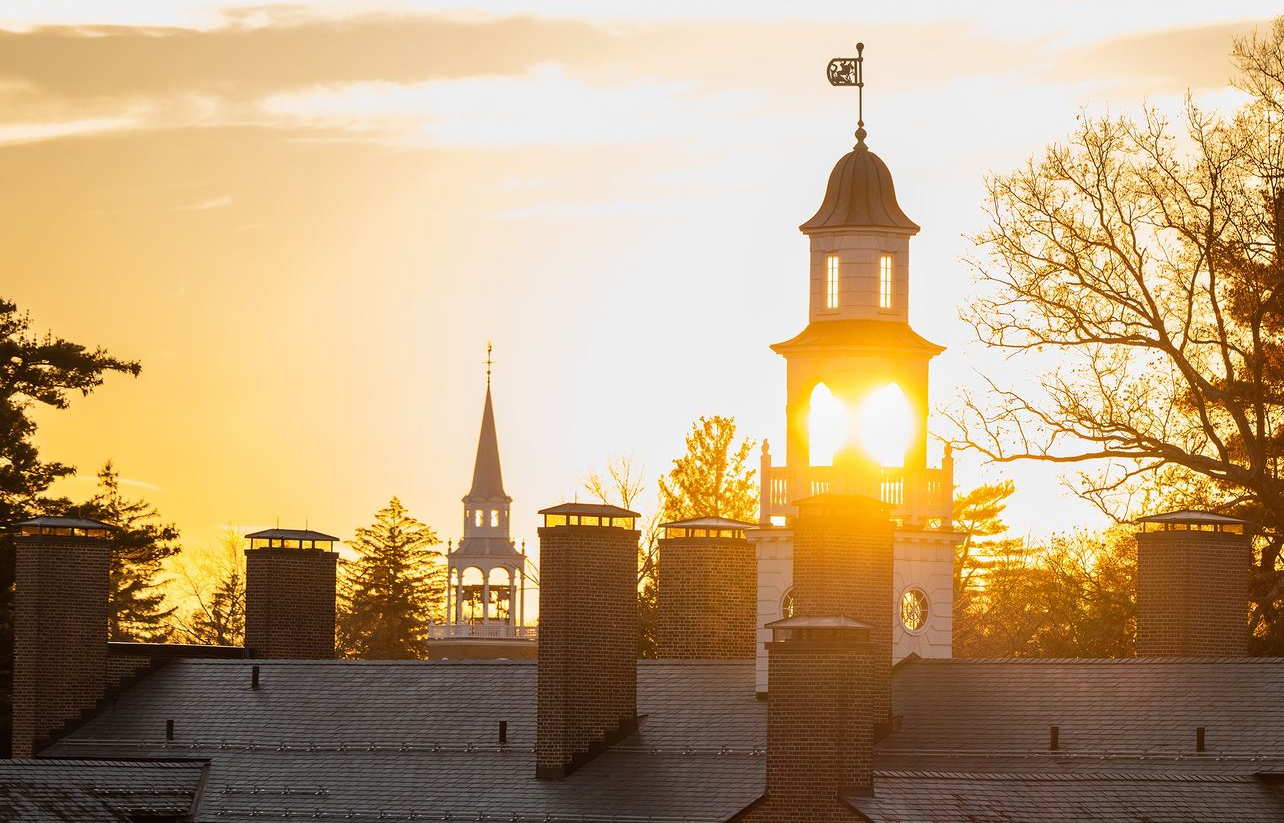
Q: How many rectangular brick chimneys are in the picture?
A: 7